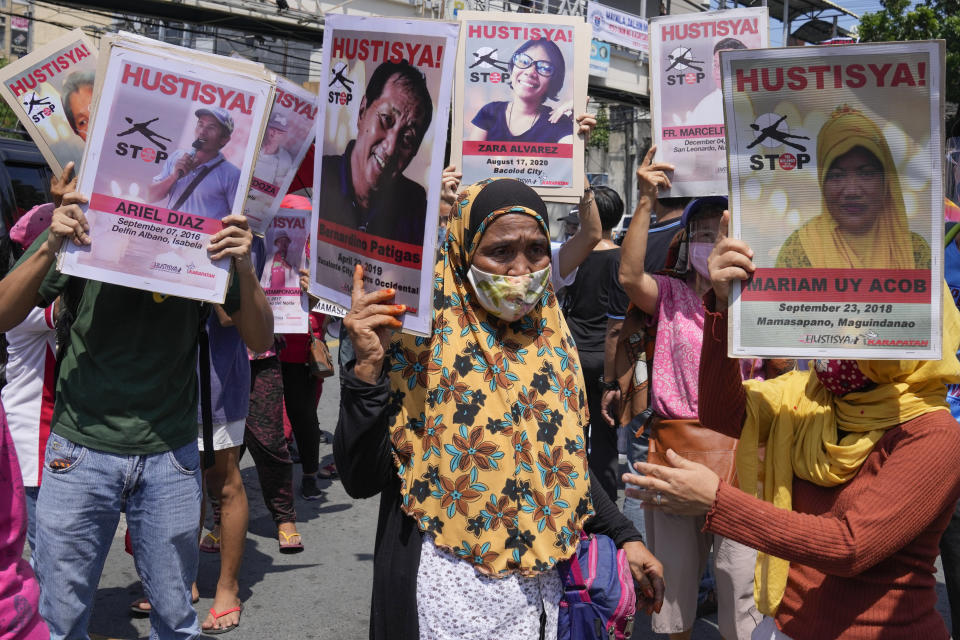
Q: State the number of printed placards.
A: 8